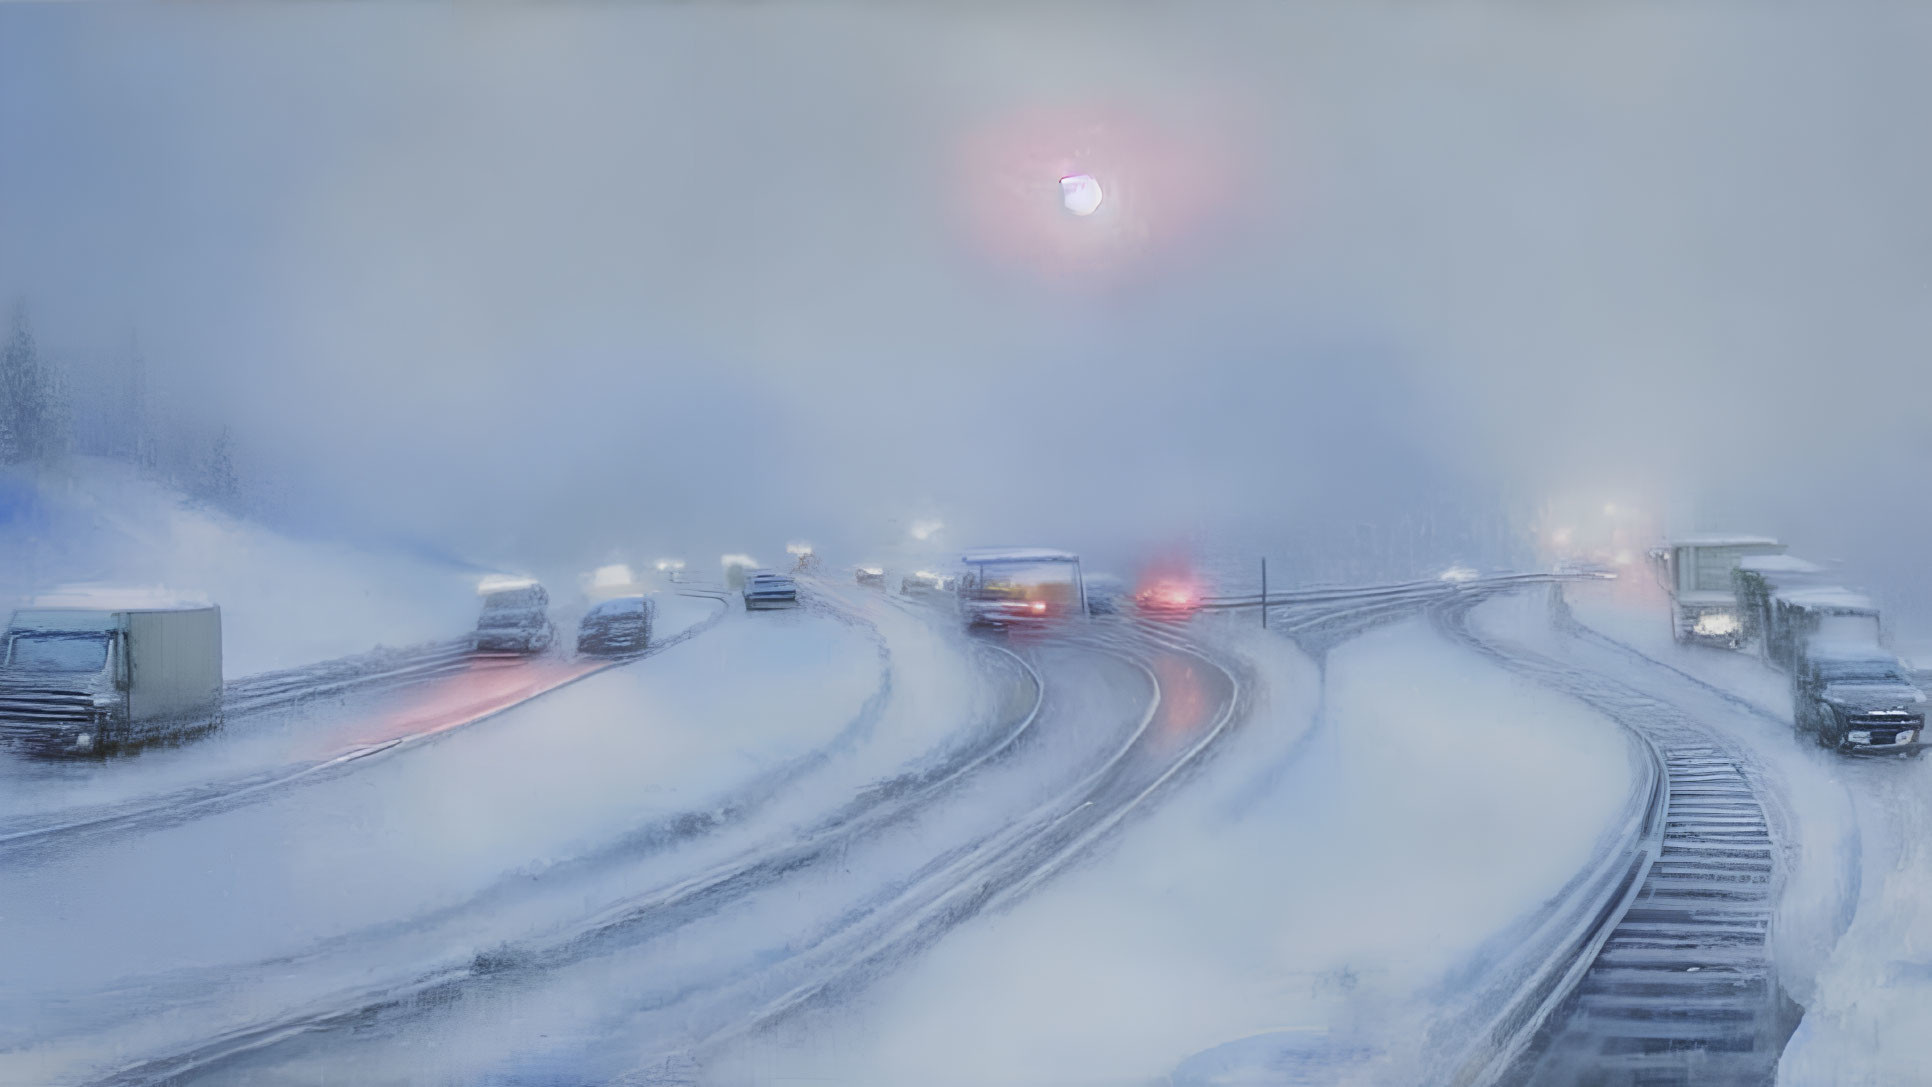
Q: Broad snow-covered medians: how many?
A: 2